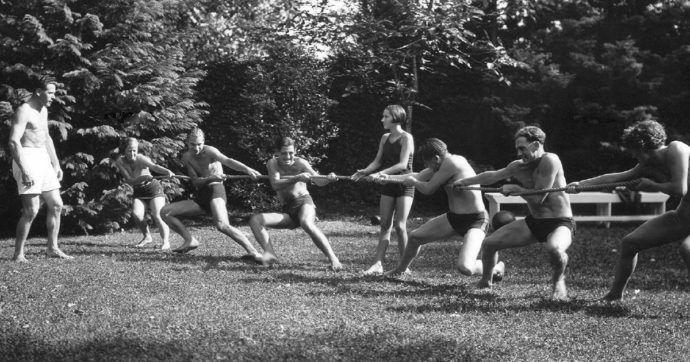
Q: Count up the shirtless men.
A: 7